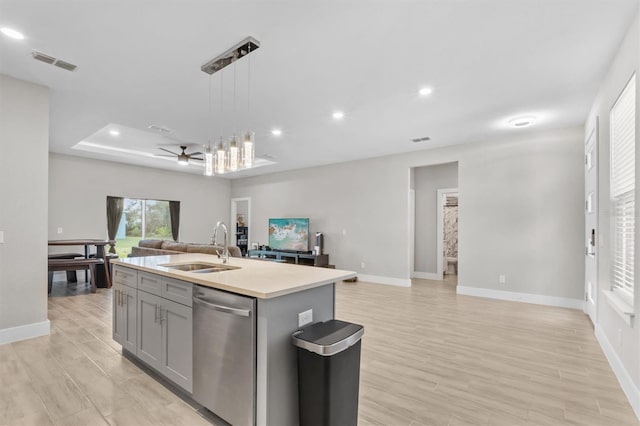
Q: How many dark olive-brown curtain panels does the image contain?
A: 2